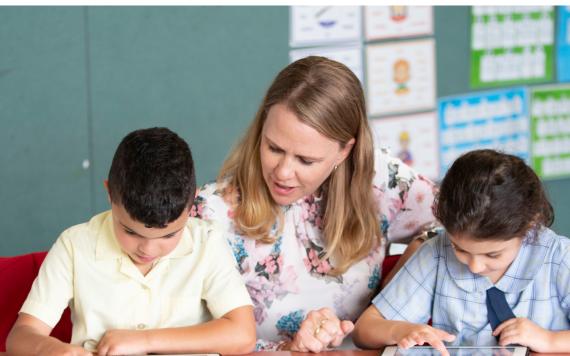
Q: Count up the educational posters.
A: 9